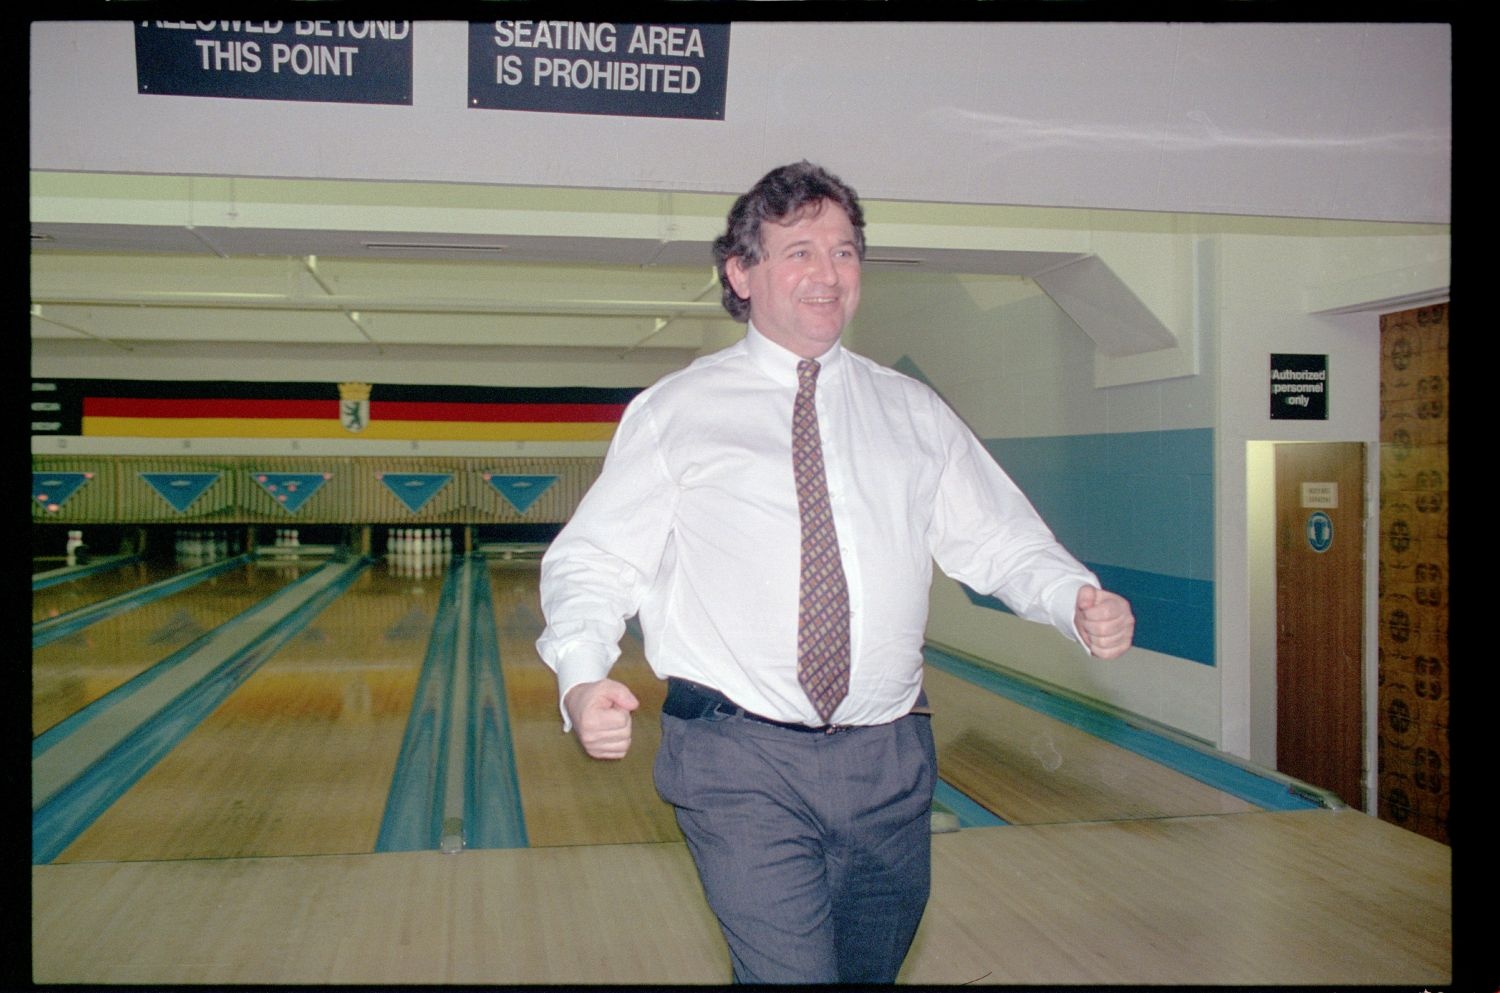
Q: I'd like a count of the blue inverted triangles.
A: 5